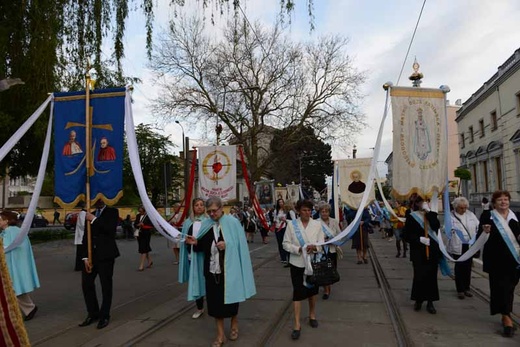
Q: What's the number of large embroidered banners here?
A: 4